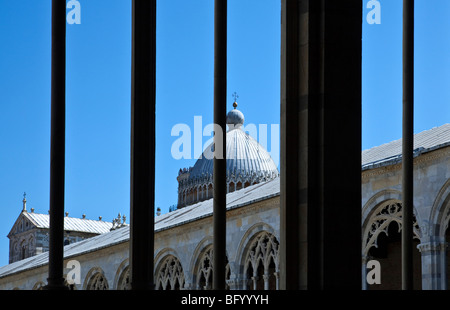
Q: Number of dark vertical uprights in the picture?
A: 5